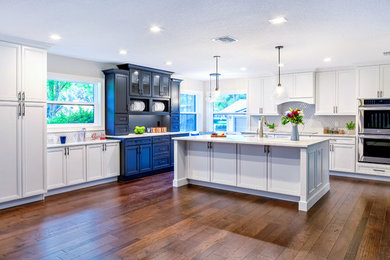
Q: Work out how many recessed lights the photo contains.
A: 8